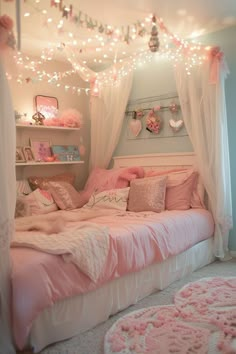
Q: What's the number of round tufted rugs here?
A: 2